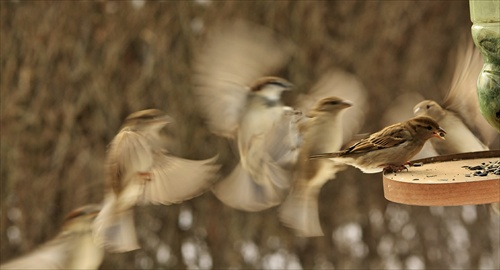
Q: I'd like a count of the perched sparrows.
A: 1